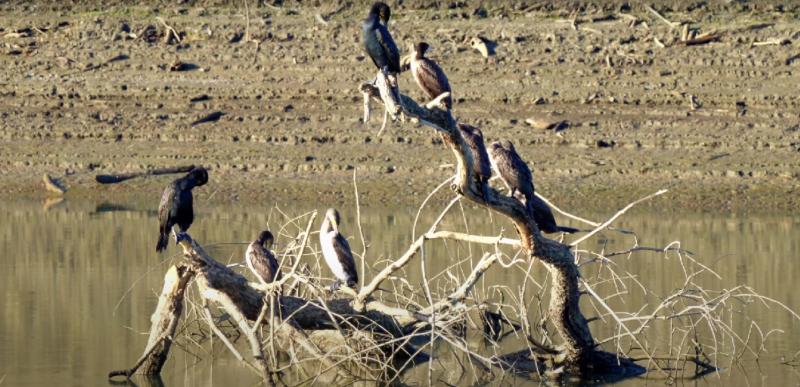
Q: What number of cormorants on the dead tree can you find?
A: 8